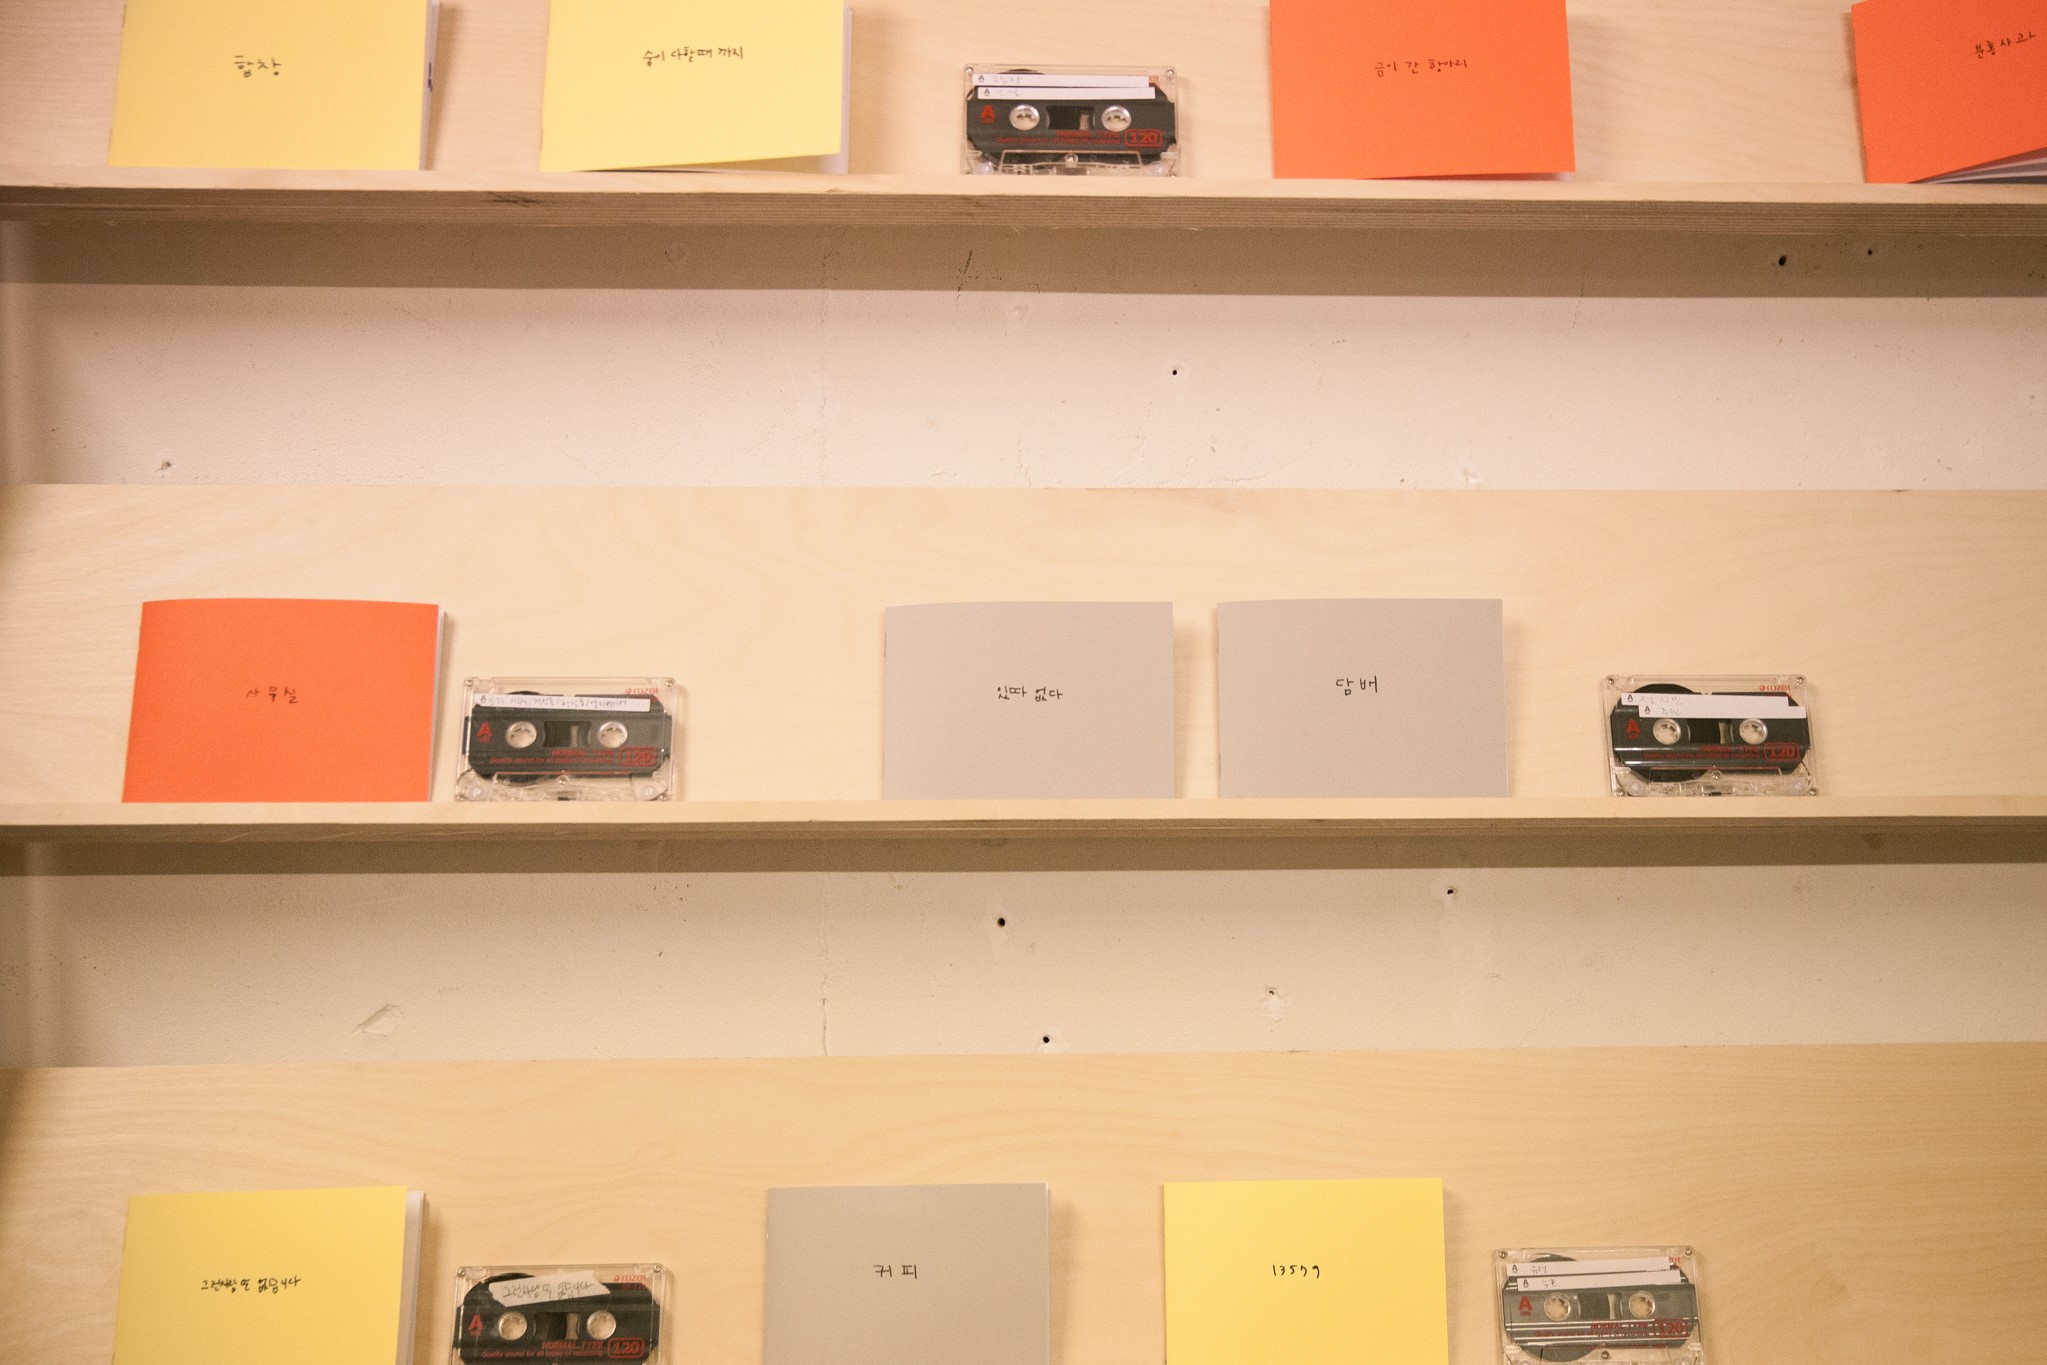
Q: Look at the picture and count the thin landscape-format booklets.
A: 10